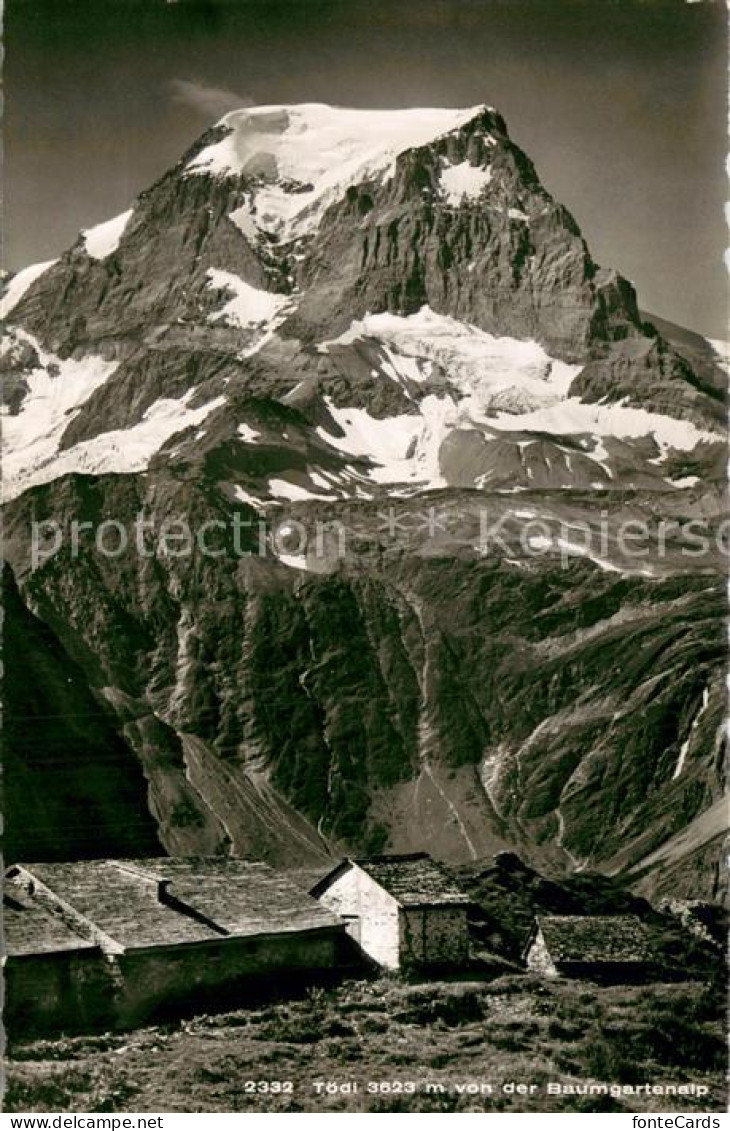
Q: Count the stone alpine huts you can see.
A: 3